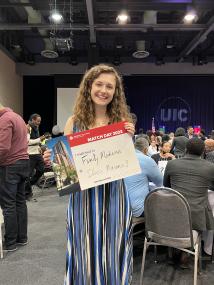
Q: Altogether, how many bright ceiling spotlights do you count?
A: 3